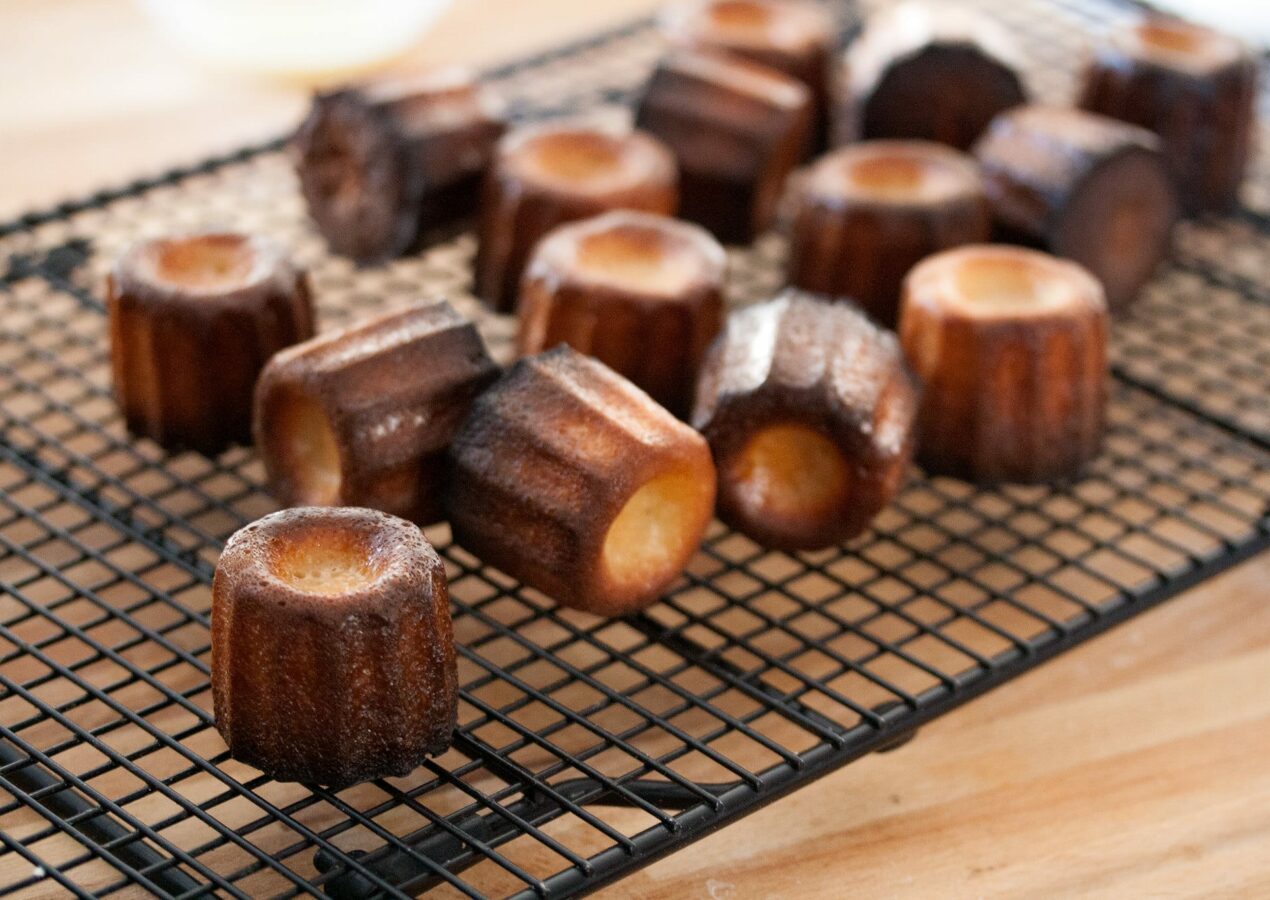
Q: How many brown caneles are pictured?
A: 15